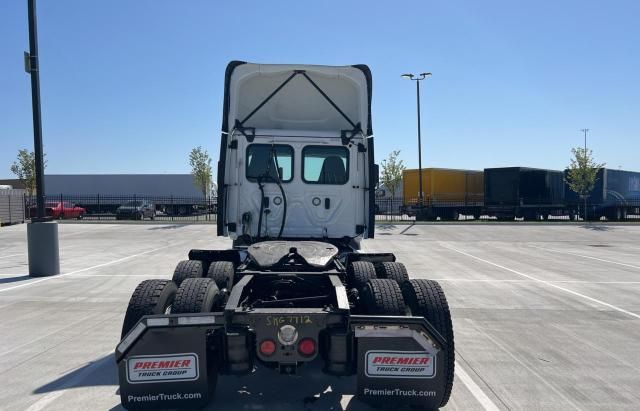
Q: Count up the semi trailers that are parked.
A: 4